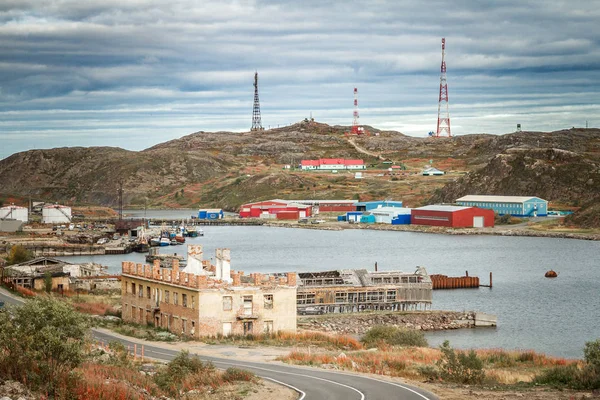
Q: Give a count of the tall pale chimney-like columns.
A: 2